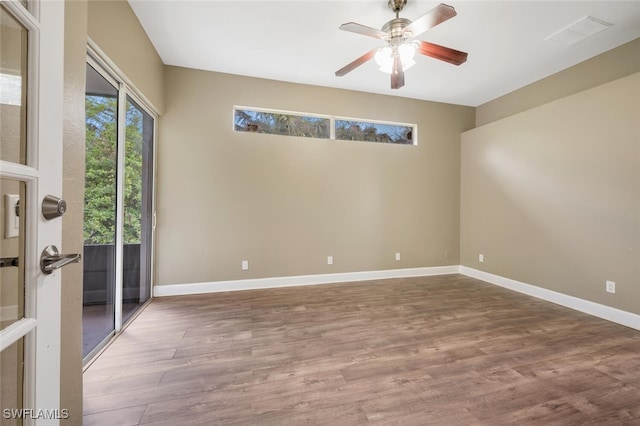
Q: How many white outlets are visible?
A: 5